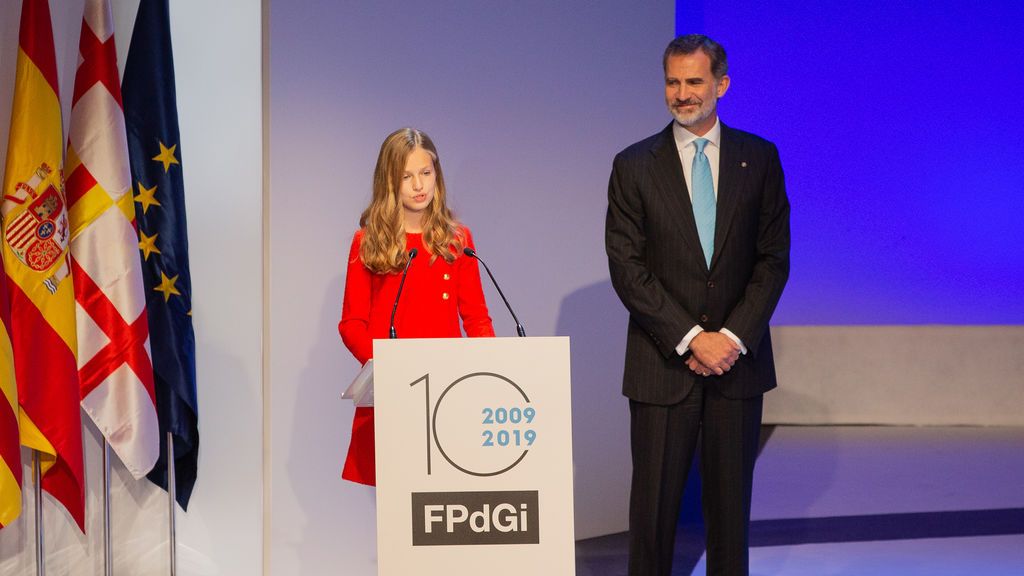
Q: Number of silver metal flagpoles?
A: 3